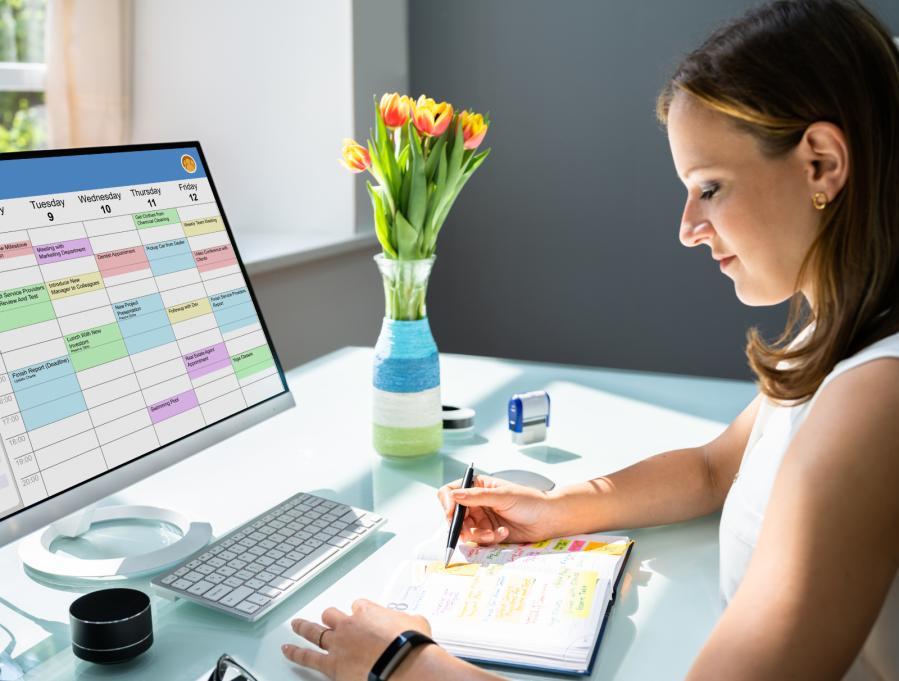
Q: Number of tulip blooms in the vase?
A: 4